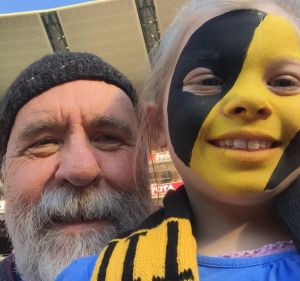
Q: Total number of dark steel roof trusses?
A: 2